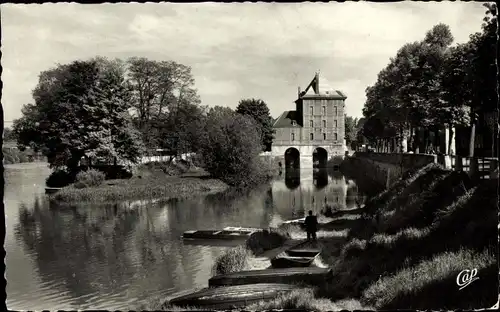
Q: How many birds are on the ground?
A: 0